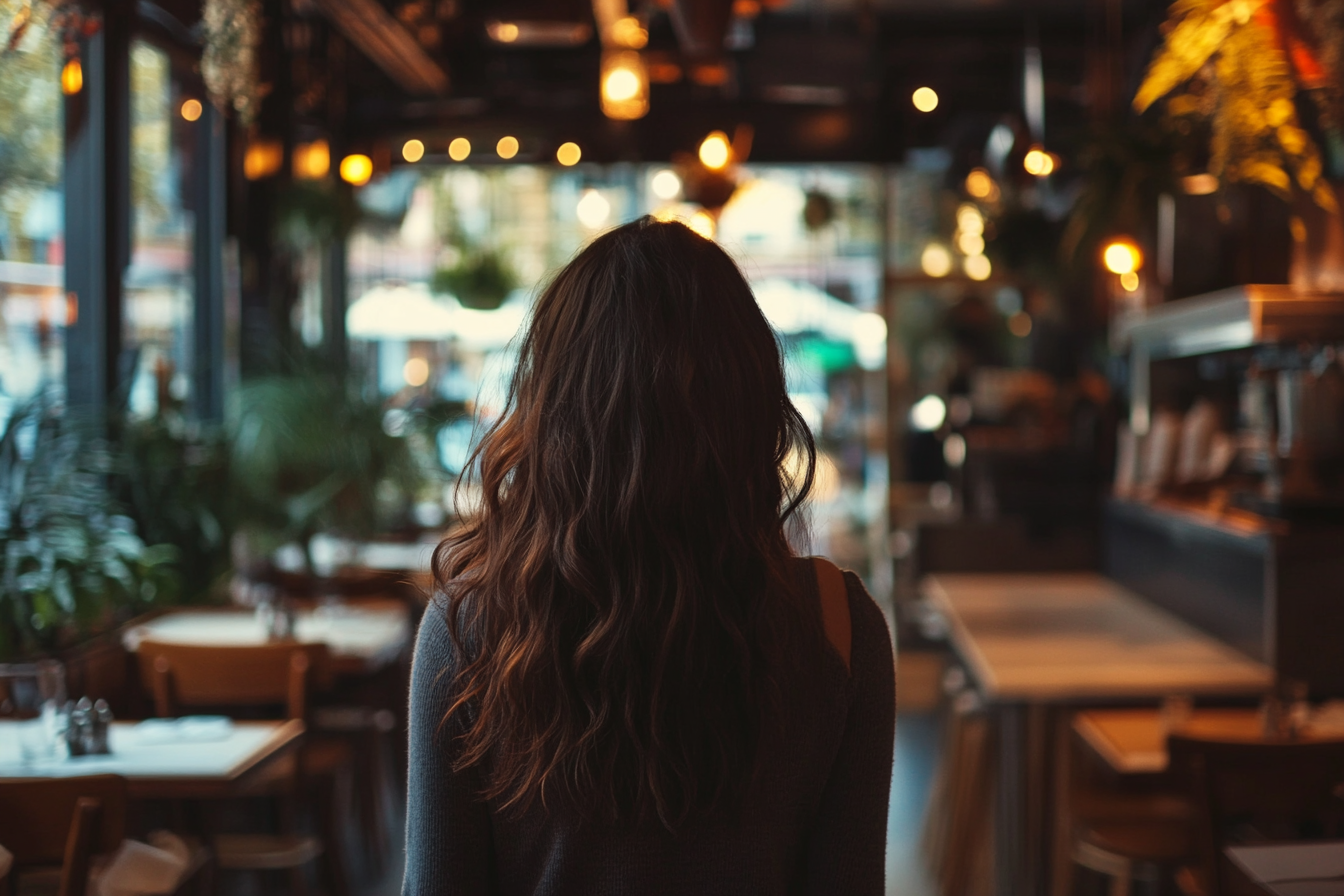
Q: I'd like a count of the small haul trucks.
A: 0